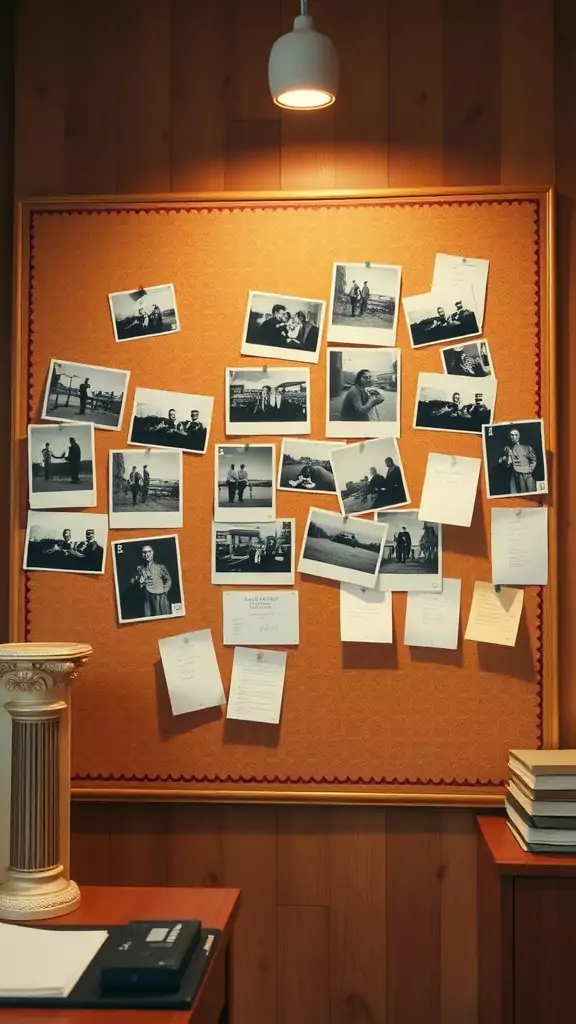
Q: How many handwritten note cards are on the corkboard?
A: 9